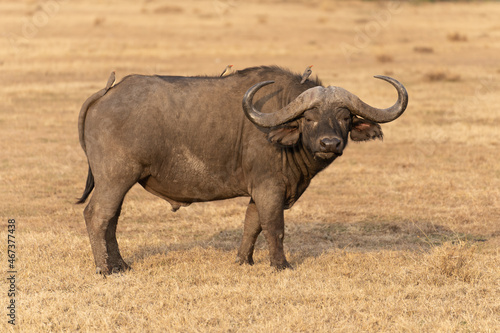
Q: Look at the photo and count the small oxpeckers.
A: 3